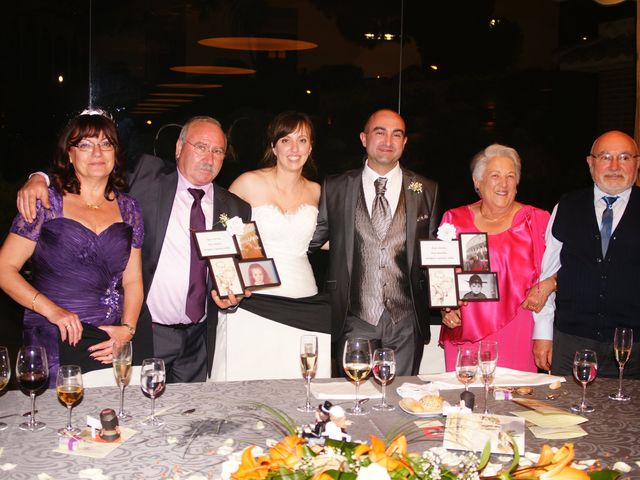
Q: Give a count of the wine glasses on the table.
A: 12